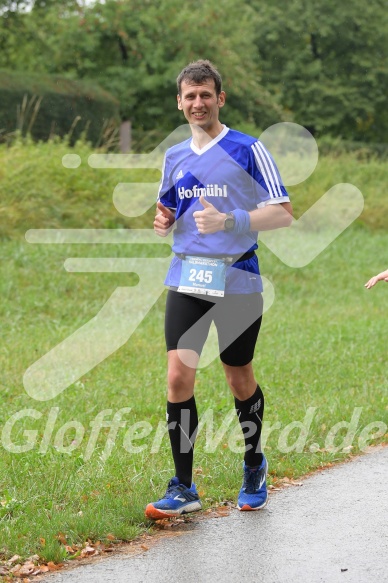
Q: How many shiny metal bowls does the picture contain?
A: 0